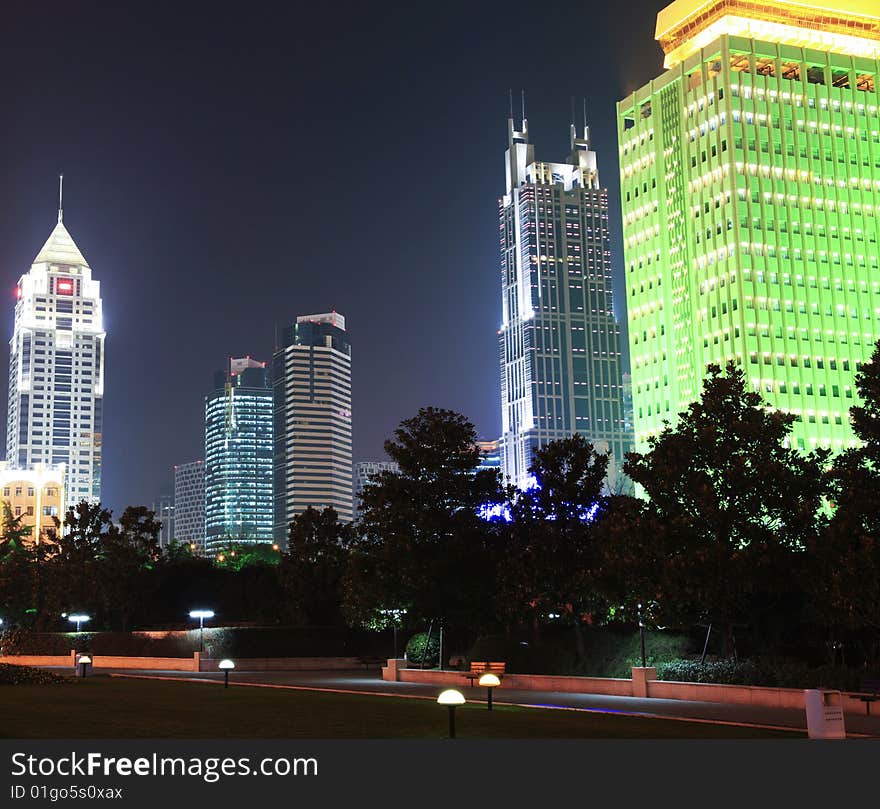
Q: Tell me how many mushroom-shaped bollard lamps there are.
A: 4